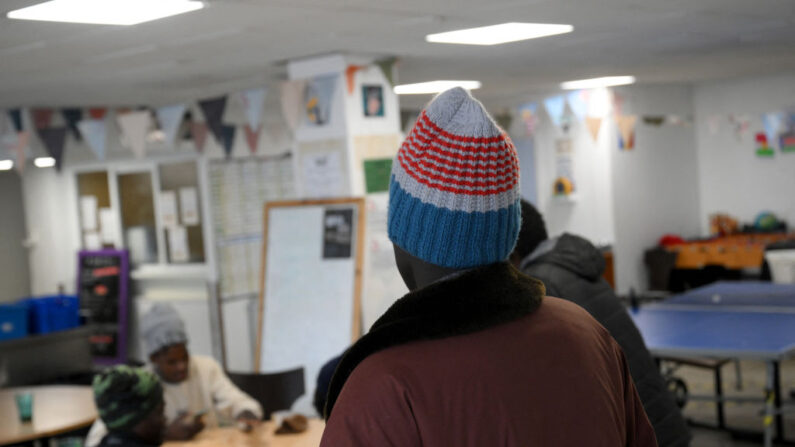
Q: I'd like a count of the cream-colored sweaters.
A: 1